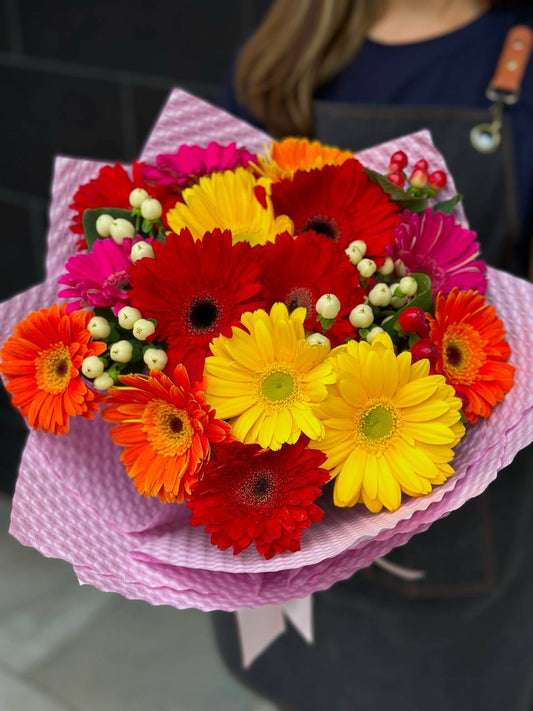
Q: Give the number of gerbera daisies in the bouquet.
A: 15